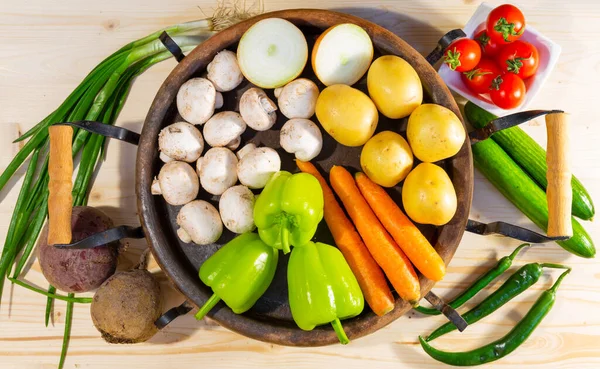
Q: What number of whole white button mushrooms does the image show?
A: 12